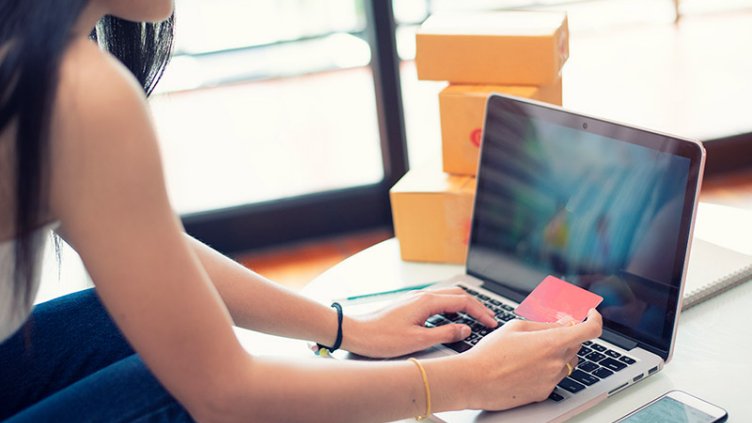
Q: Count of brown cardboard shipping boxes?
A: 3